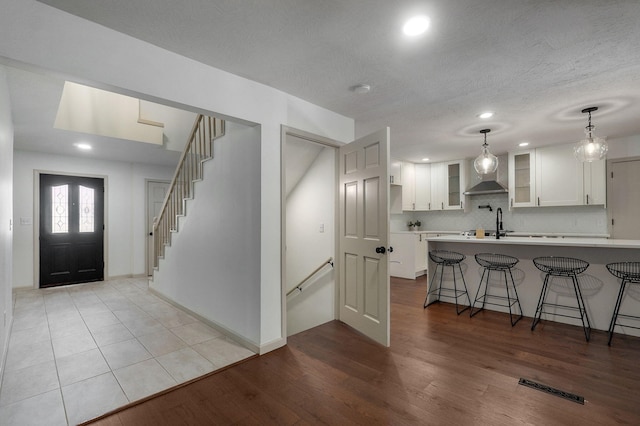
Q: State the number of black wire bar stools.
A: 4